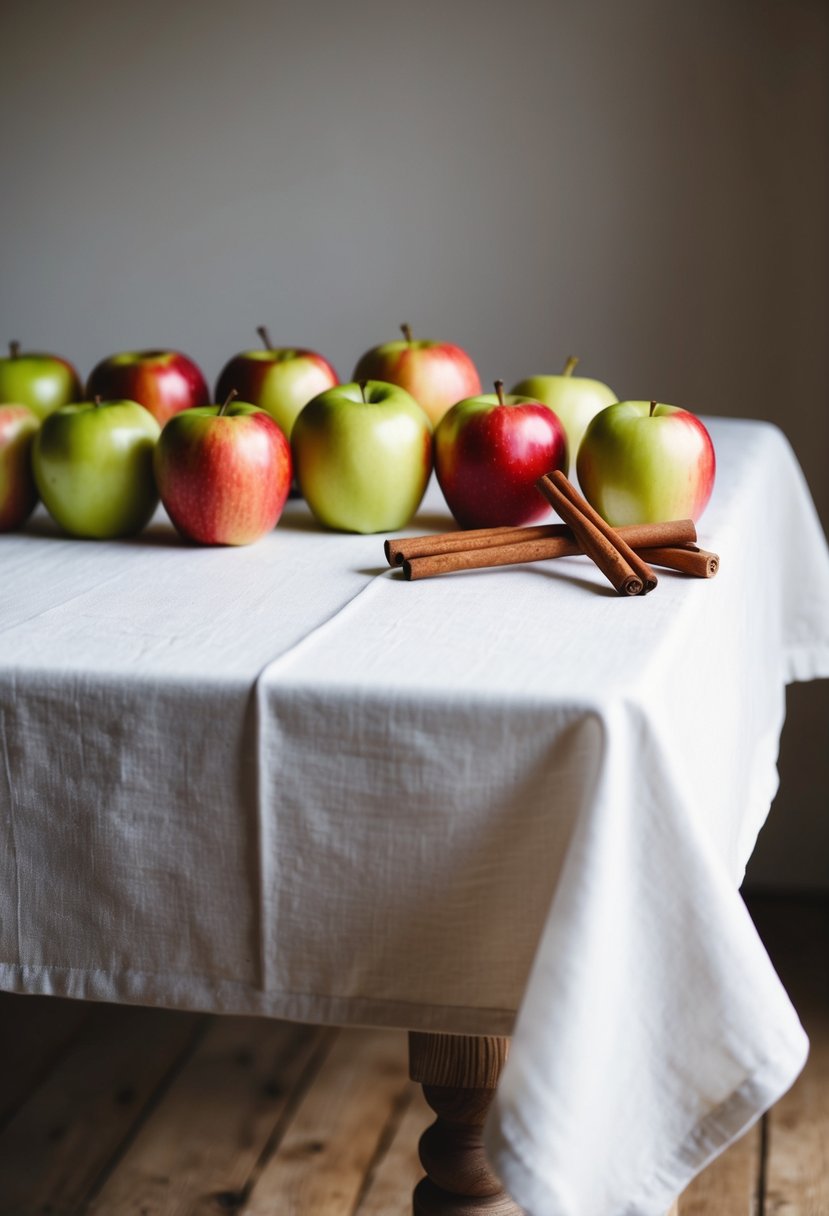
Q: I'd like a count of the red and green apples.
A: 11